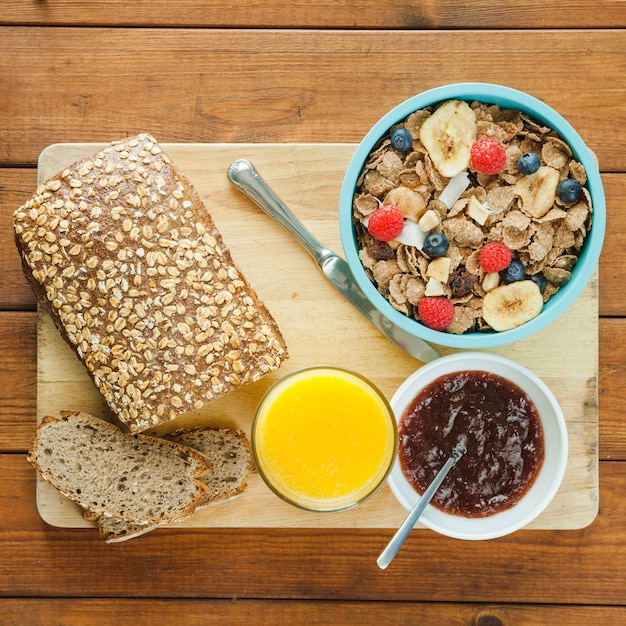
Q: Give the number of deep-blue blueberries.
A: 6